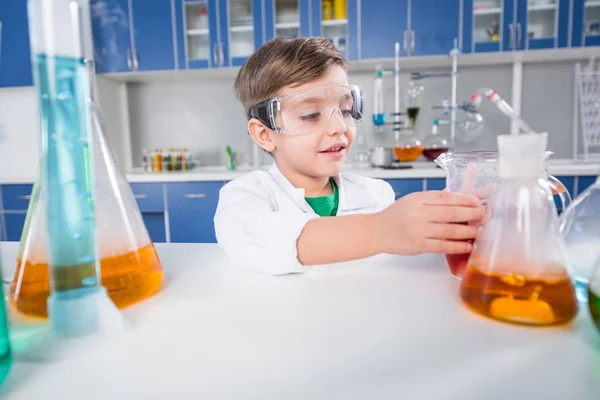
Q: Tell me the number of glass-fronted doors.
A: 7